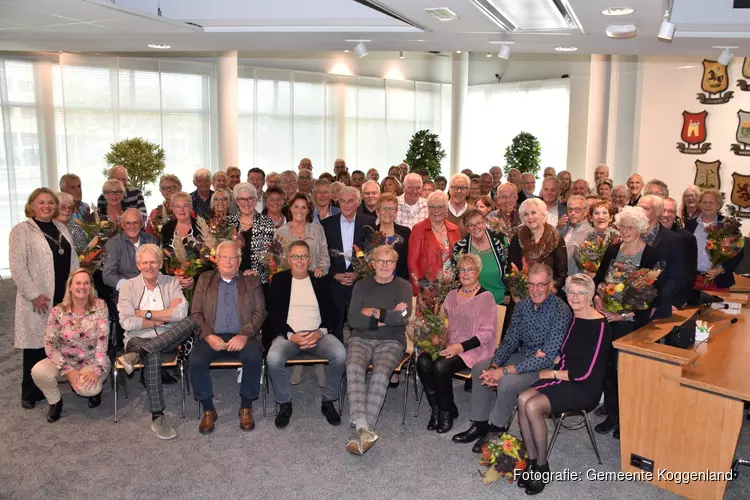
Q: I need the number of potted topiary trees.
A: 3